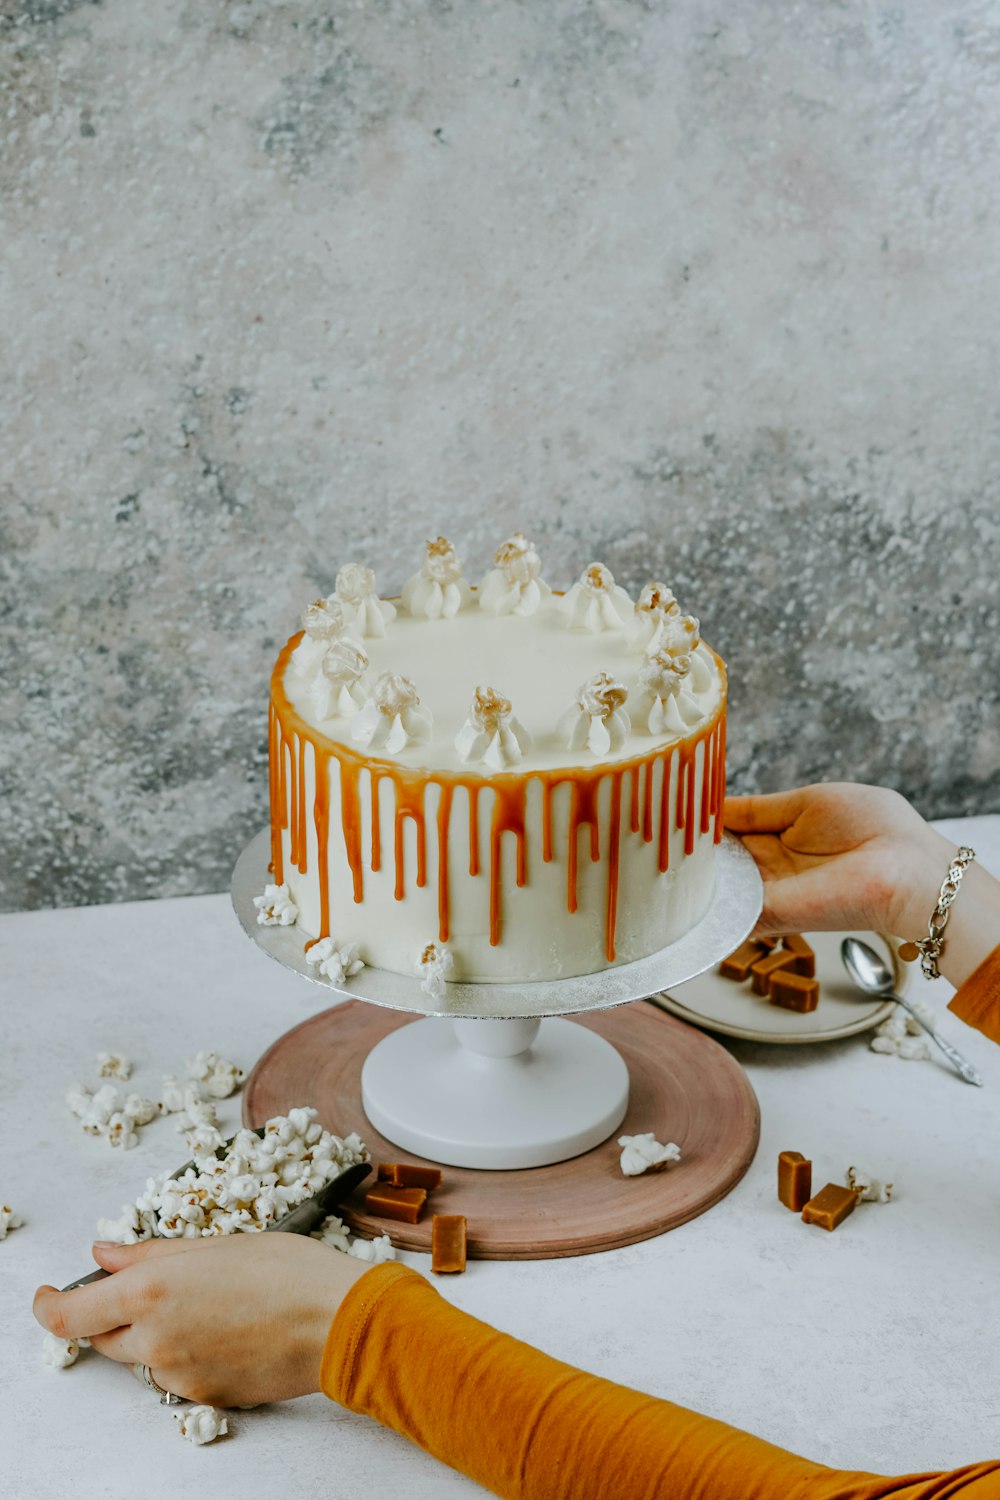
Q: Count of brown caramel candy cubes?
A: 10